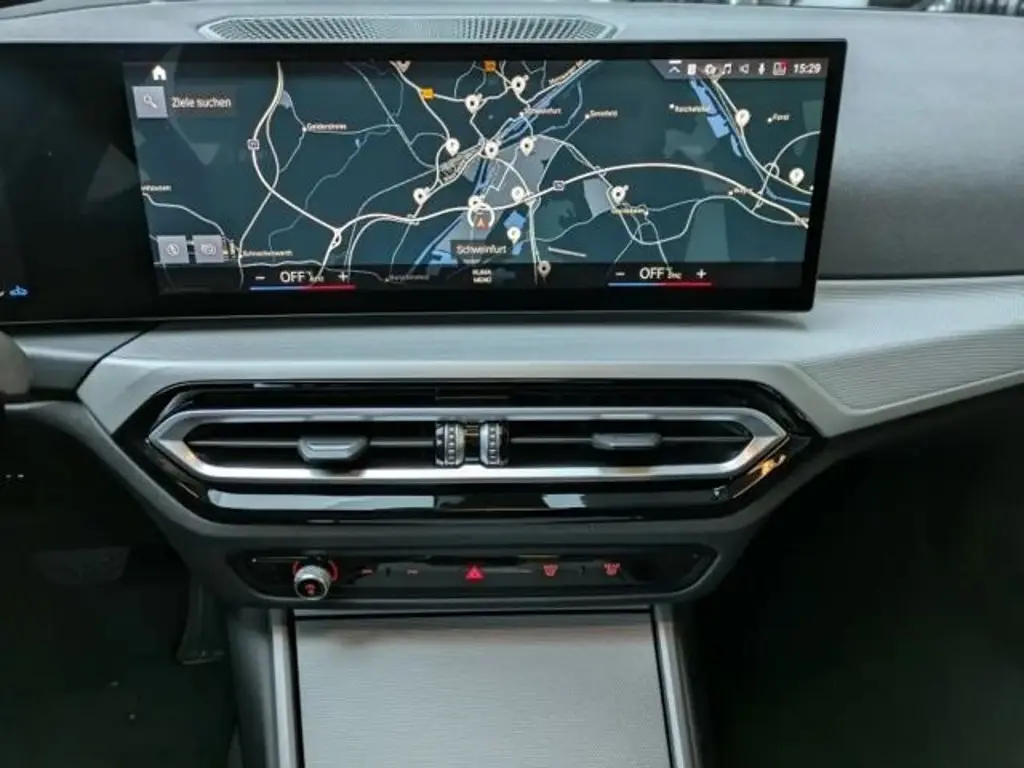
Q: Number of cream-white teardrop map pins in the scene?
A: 14